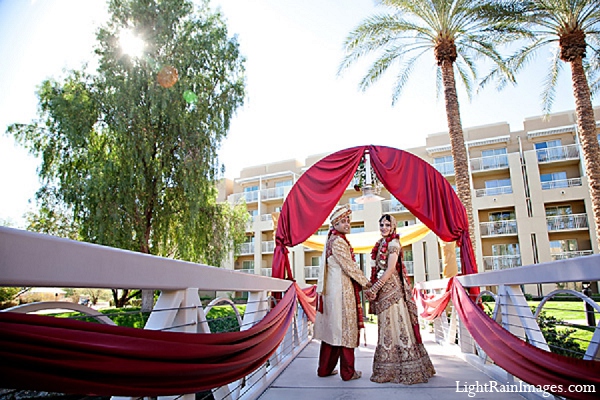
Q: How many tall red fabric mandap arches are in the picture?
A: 1